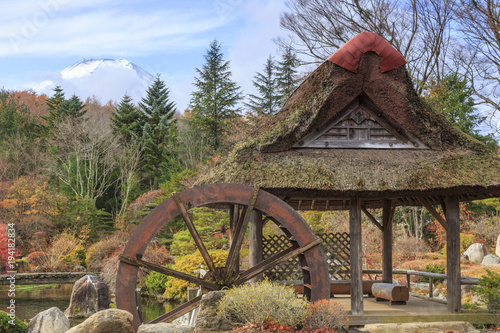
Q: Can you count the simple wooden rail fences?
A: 1